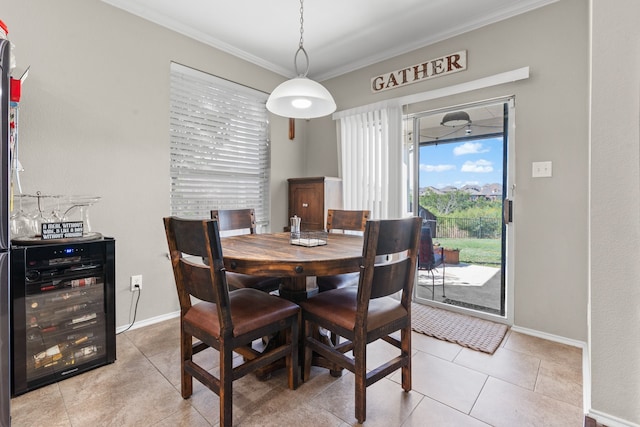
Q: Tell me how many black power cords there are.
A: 1